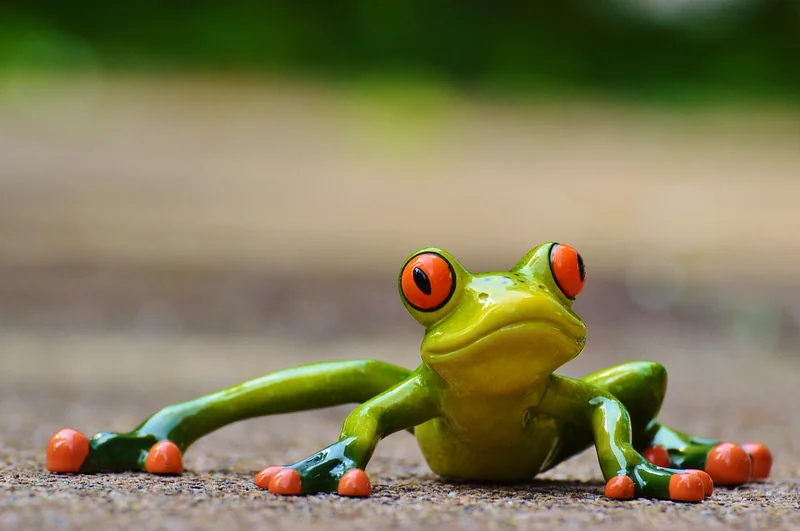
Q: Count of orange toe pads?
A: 11